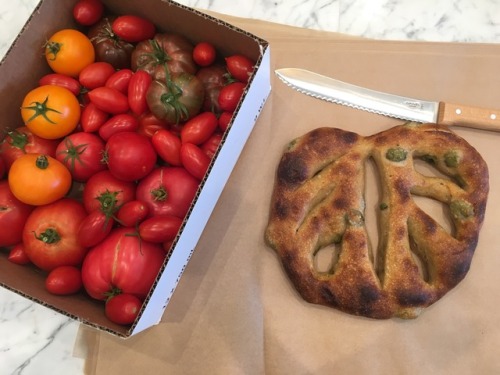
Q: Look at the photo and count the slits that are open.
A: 5